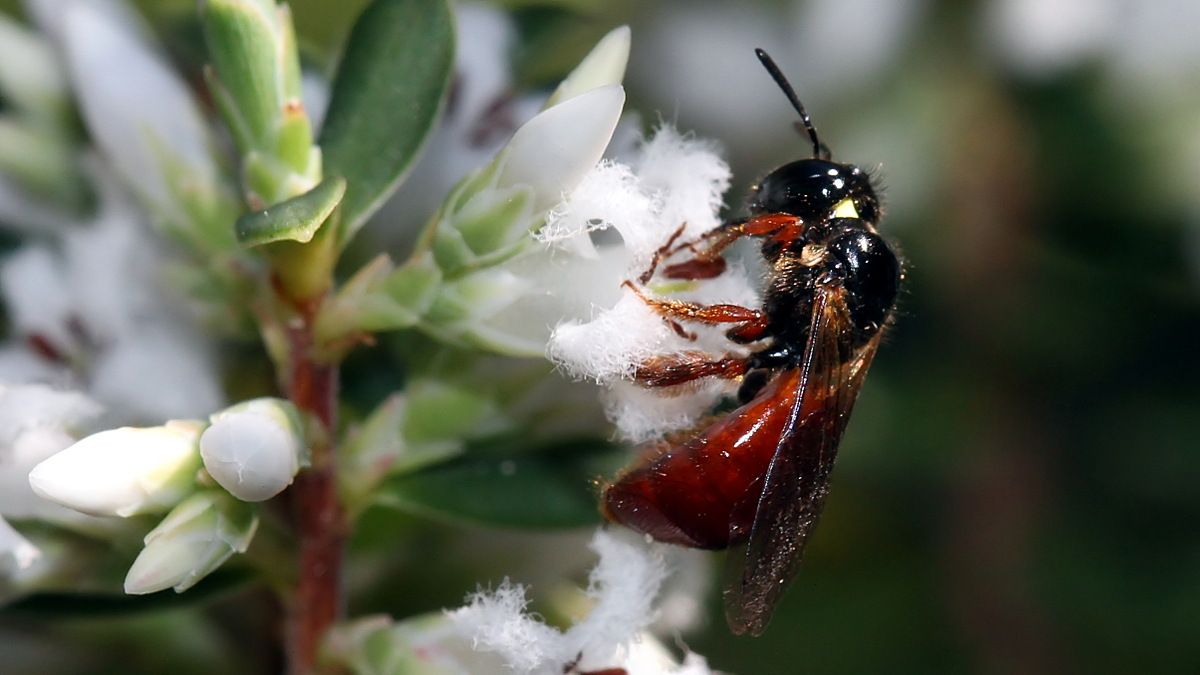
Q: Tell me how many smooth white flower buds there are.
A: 5